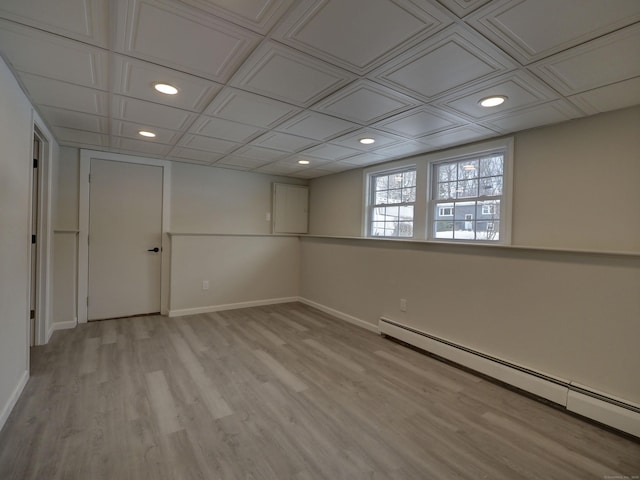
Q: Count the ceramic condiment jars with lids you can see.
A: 0